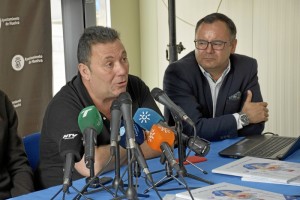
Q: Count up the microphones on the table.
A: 8